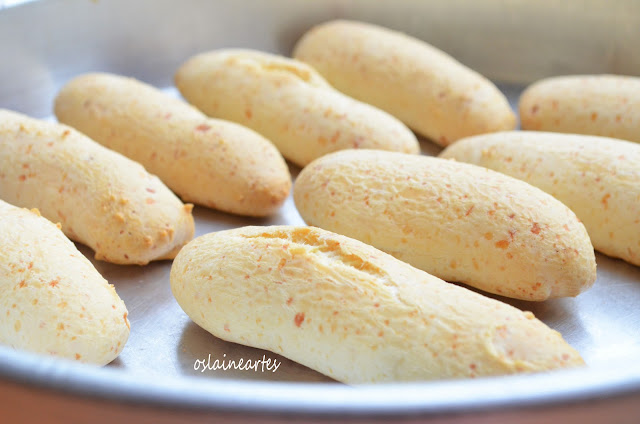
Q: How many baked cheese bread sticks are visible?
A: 9